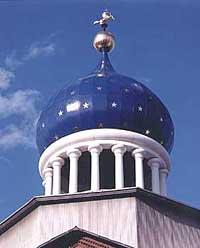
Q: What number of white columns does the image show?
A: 8